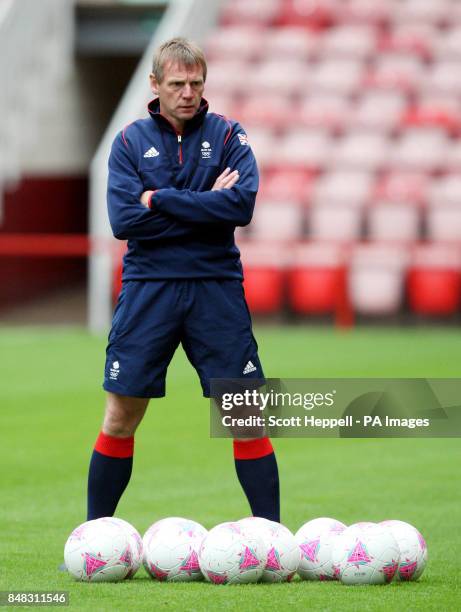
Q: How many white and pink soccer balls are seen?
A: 8